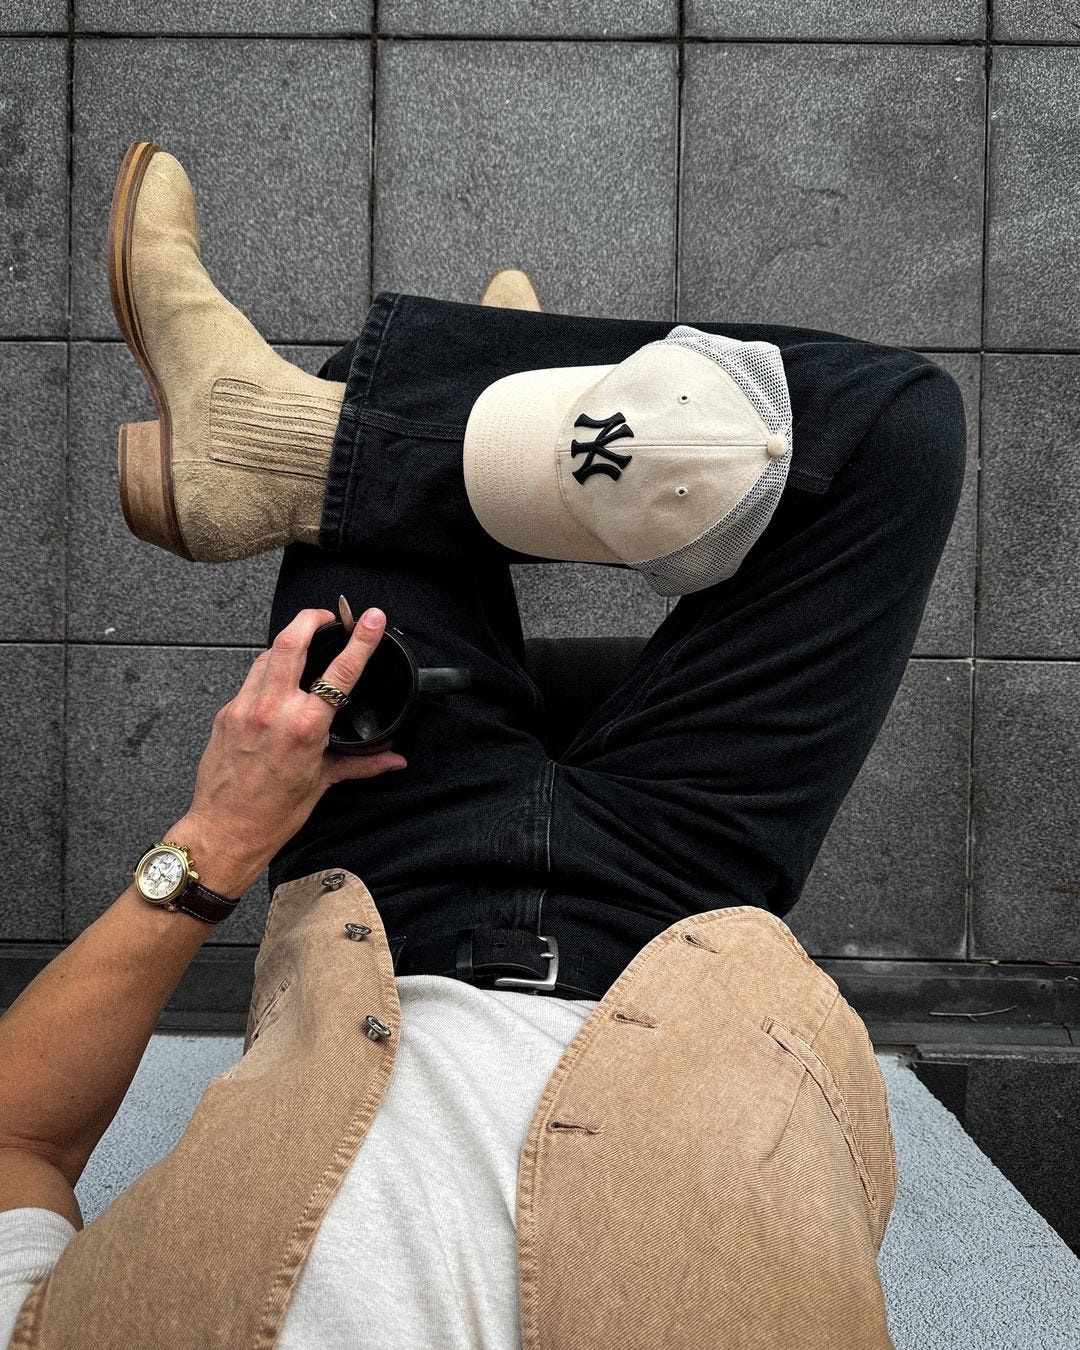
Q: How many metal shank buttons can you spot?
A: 3